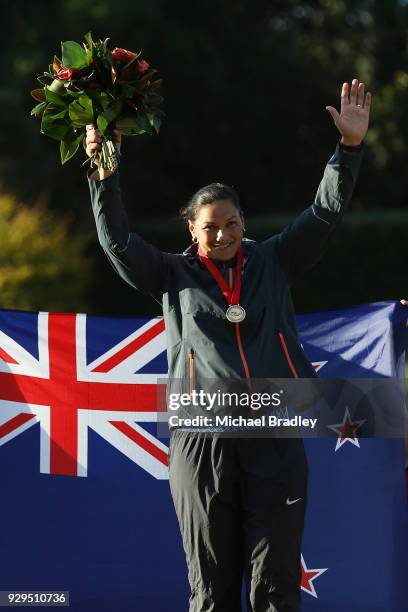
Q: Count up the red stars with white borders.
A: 3